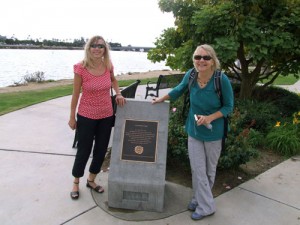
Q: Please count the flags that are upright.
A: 0